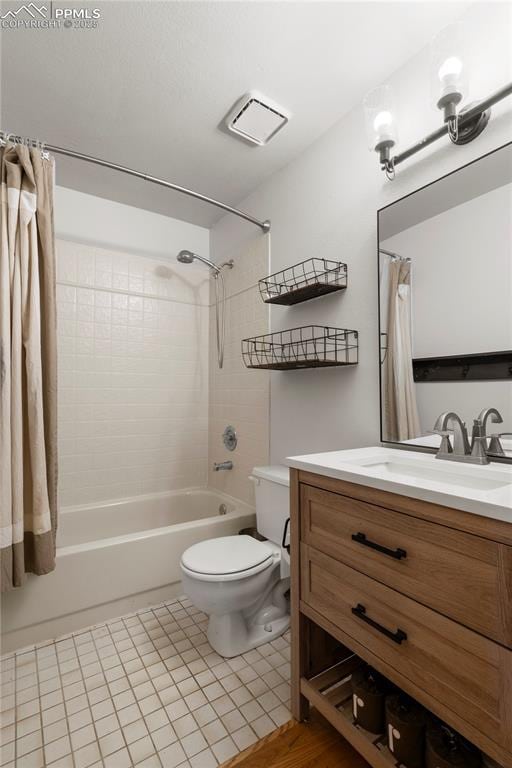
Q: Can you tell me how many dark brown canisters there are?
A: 3